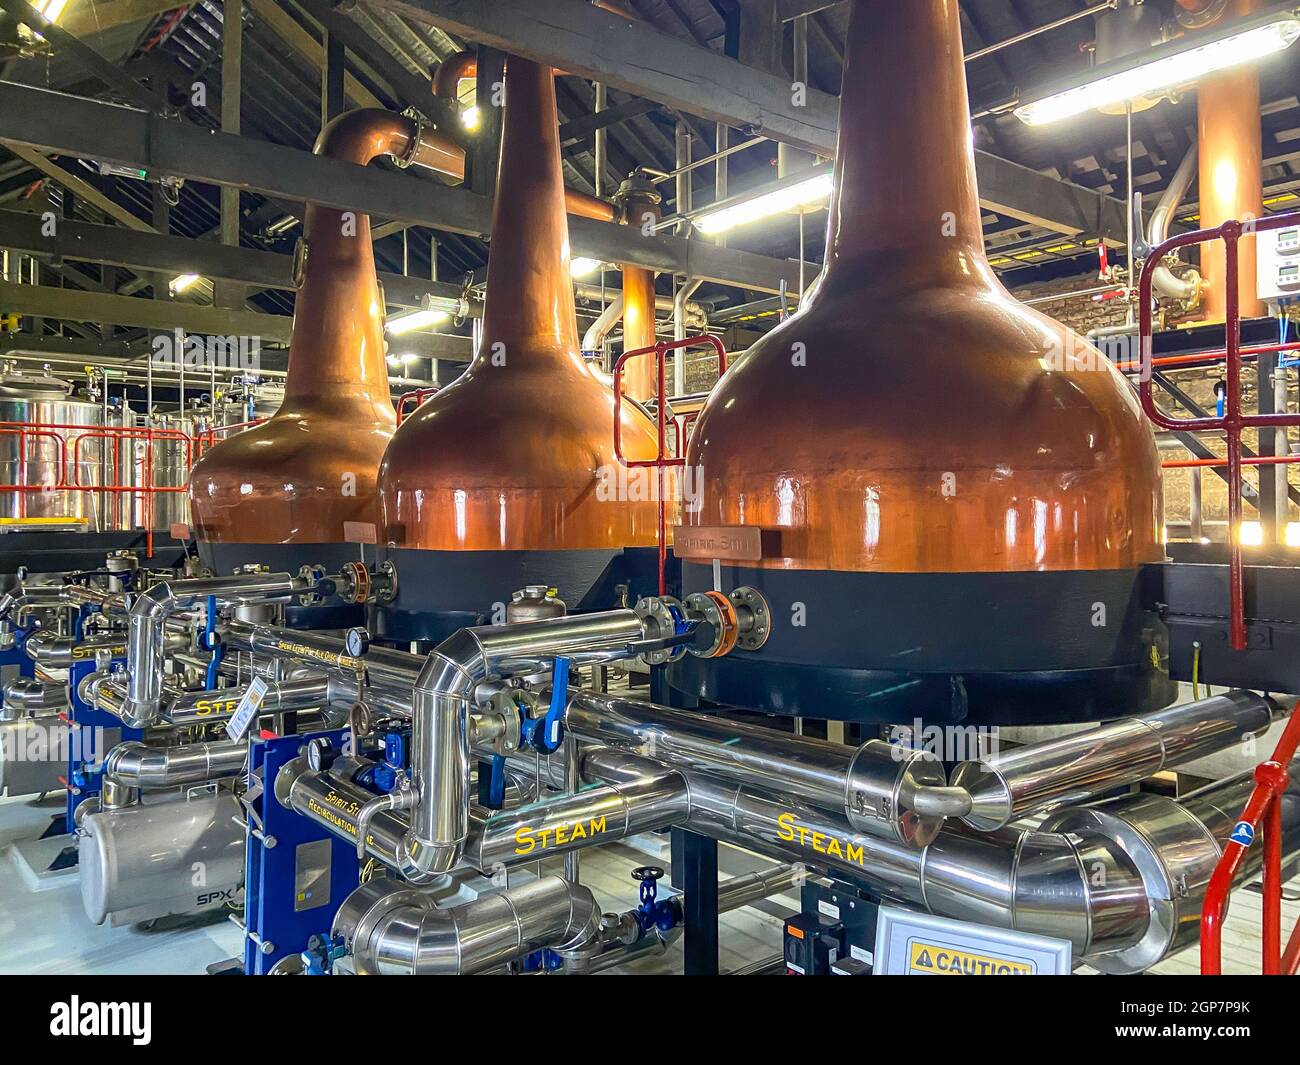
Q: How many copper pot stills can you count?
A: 3